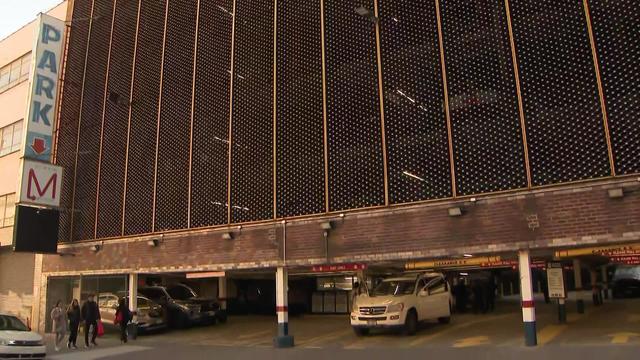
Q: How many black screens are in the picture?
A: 1